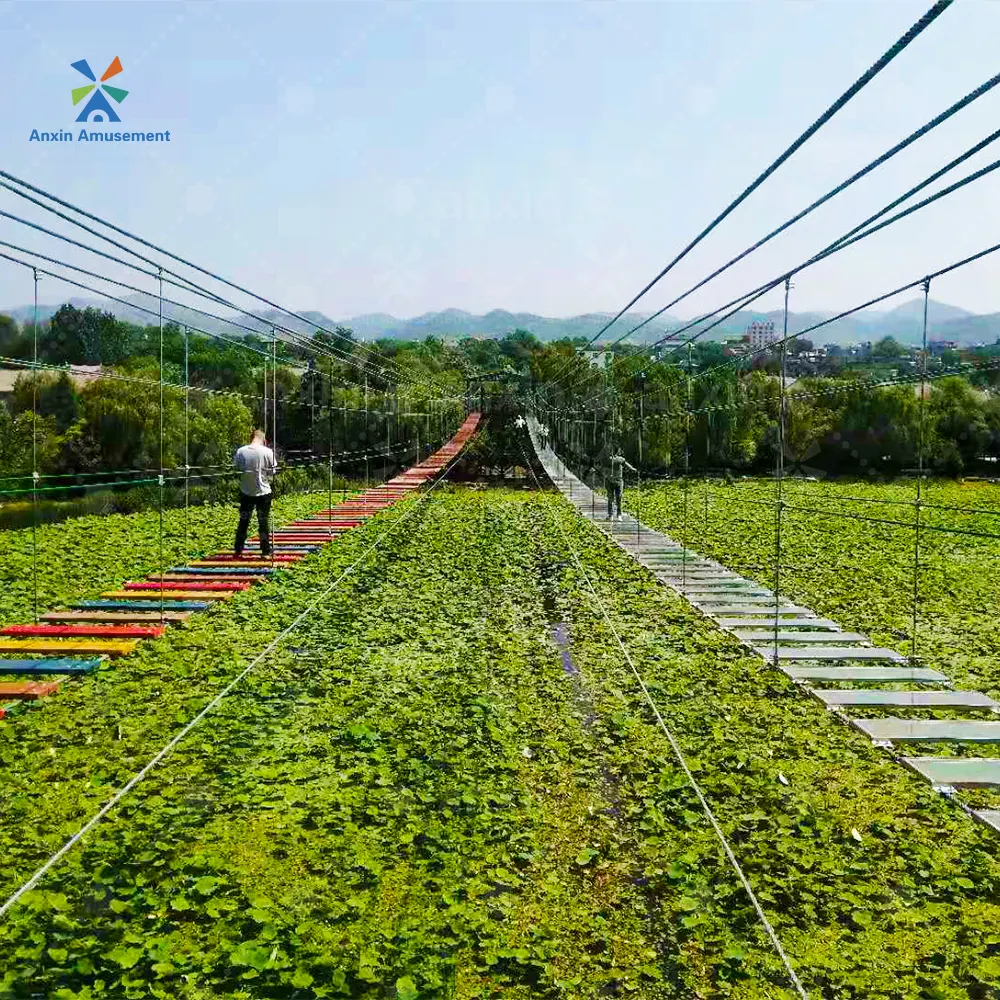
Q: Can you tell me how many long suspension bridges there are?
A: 2